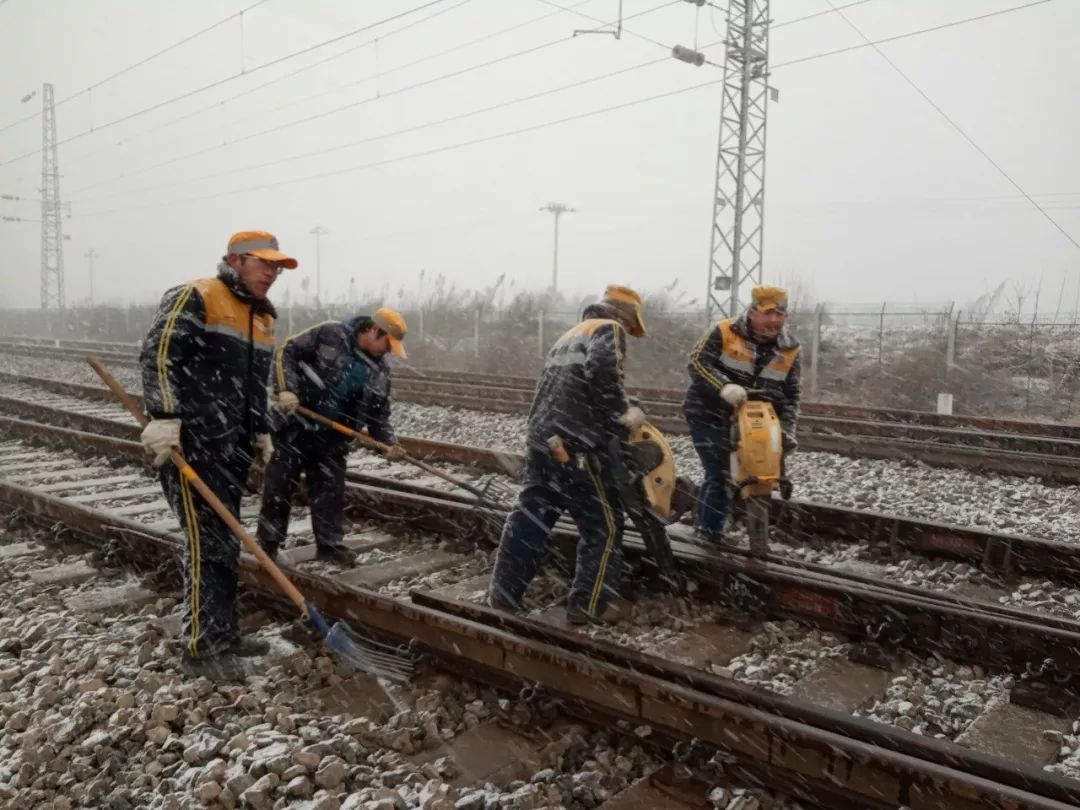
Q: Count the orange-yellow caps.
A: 4